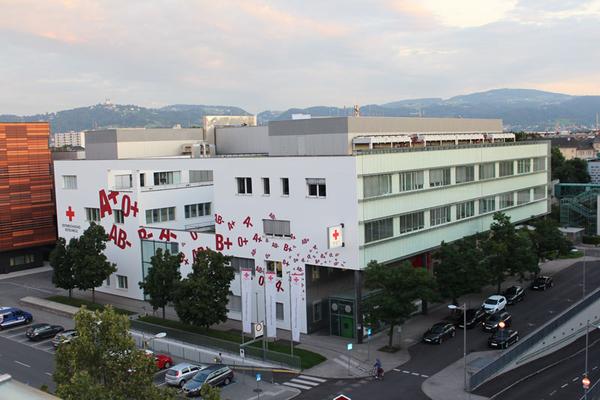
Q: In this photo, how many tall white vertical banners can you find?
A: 3